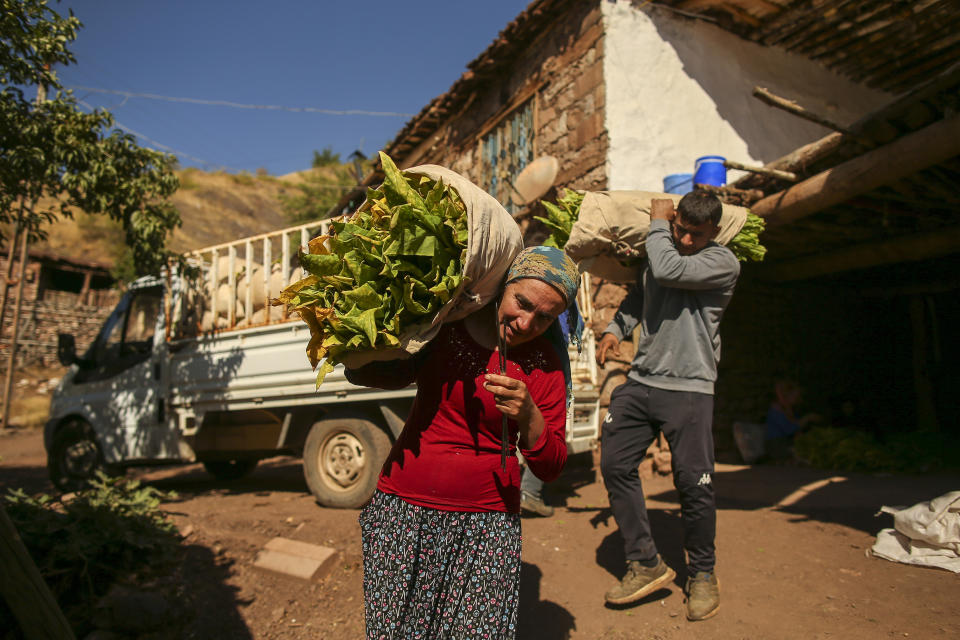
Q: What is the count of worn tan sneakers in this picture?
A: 2